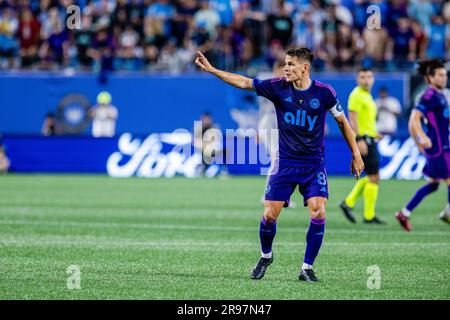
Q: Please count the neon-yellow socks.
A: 2